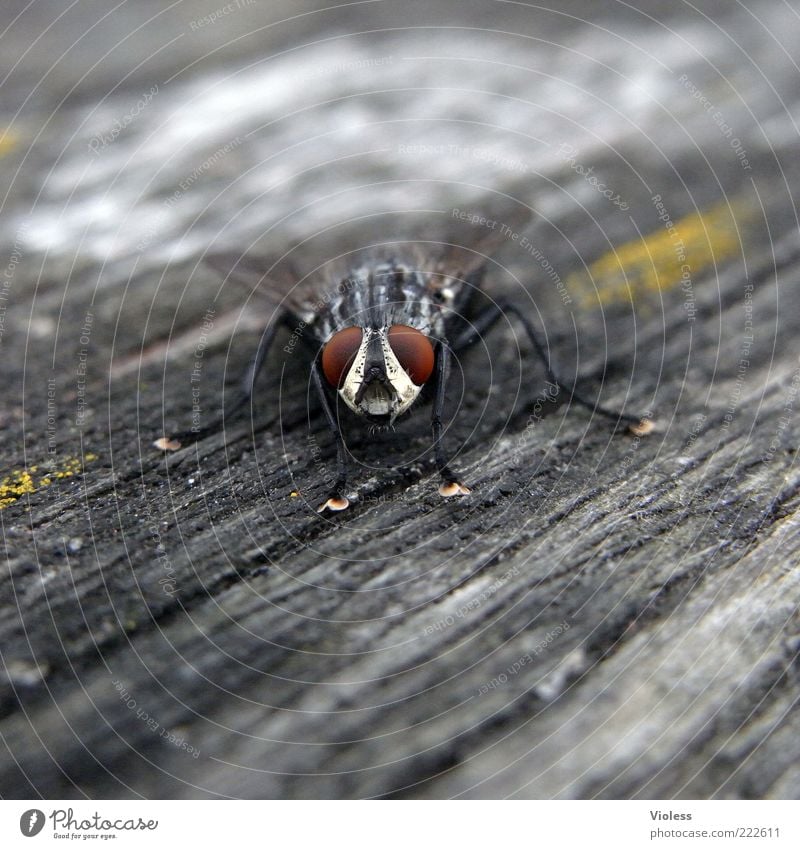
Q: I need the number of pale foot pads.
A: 4